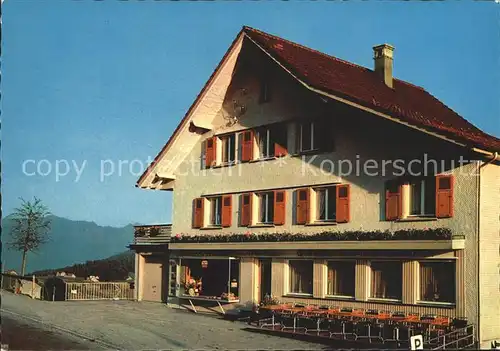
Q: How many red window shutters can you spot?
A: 11